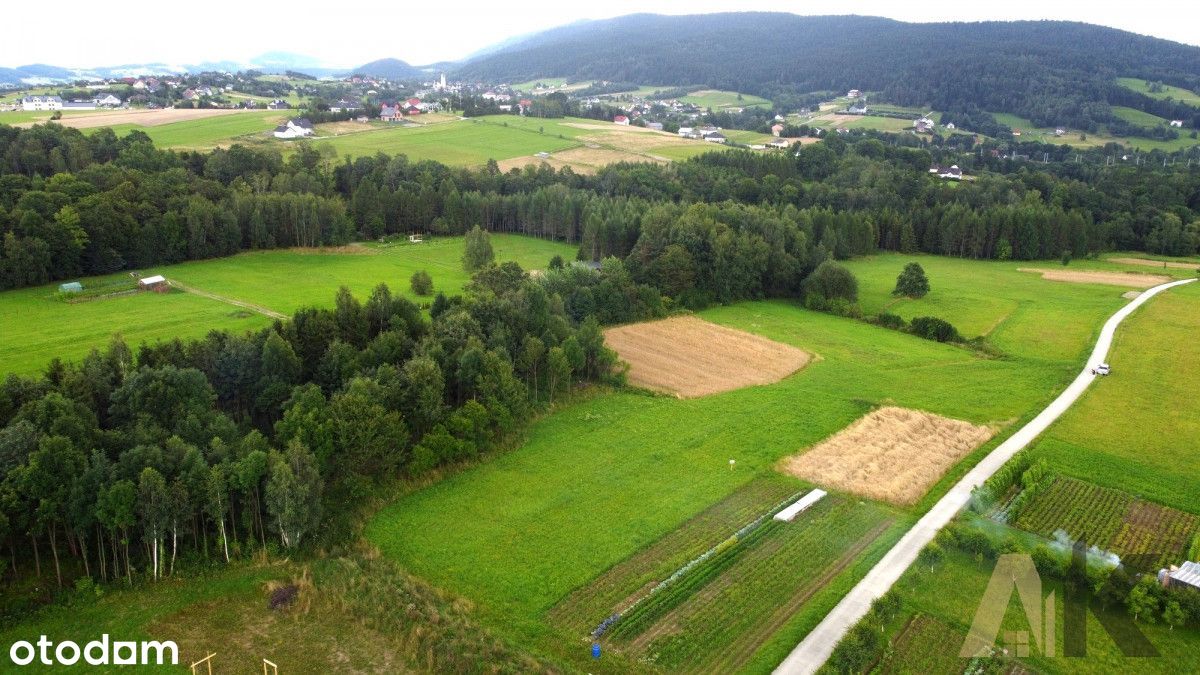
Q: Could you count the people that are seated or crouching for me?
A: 0